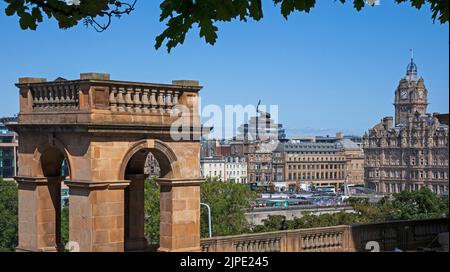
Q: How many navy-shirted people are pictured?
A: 0